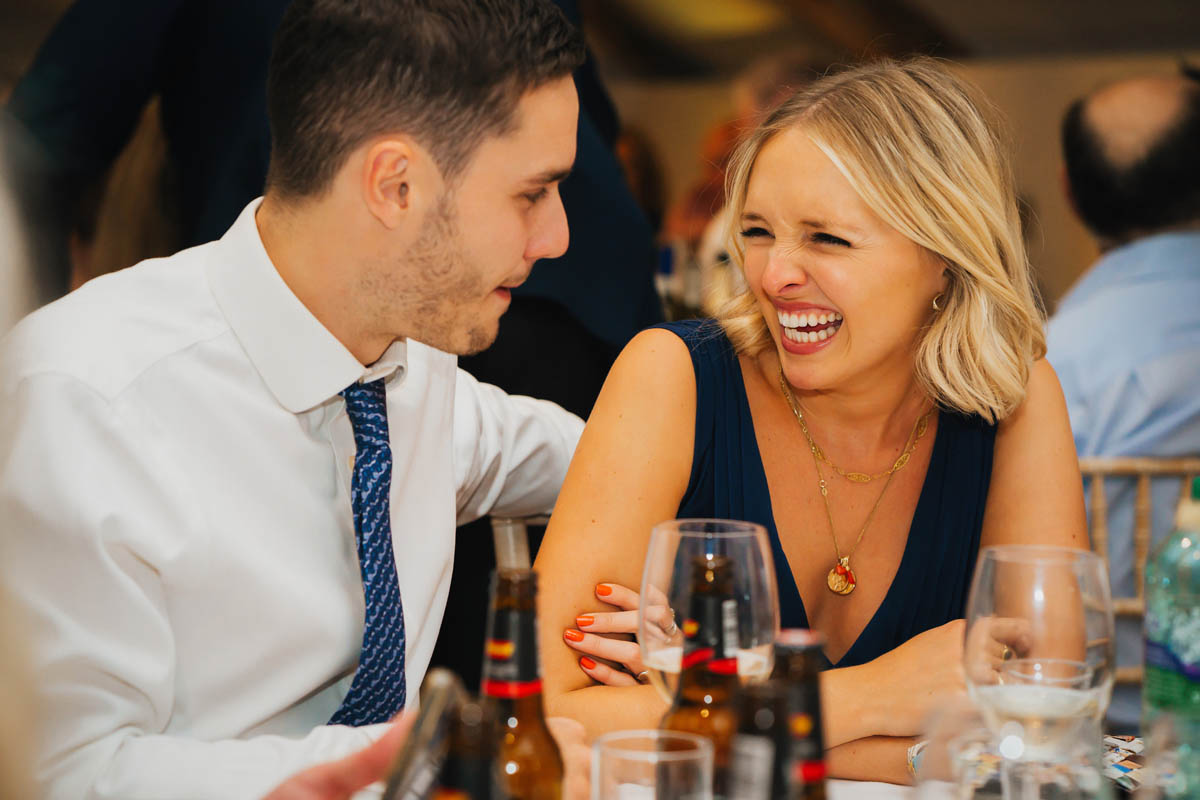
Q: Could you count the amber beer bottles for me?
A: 5